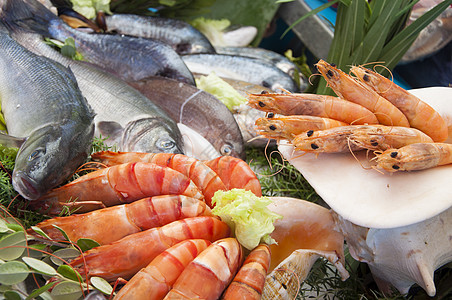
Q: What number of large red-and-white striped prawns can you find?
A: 8